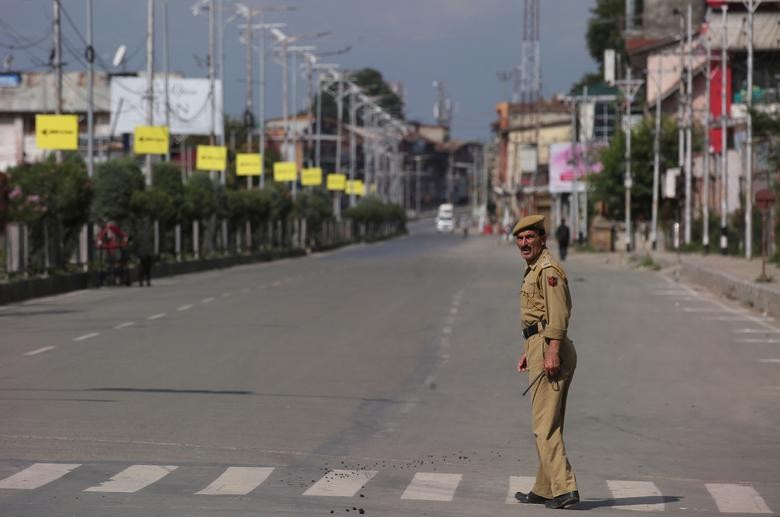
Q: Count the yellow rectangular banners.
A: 8